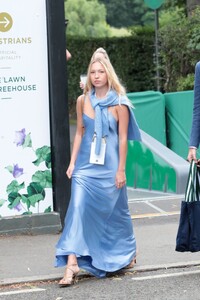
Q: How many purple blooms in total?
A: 3